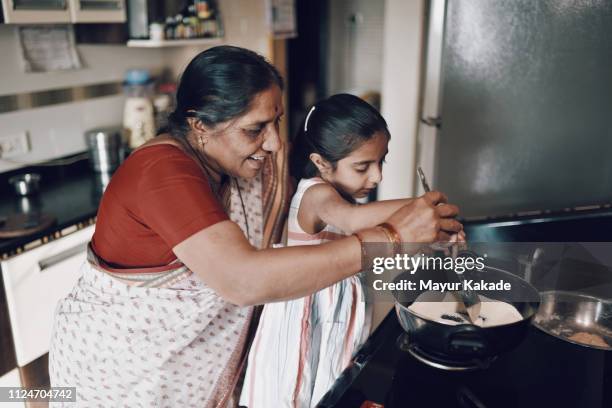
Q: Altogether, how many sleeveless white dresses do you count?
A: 1